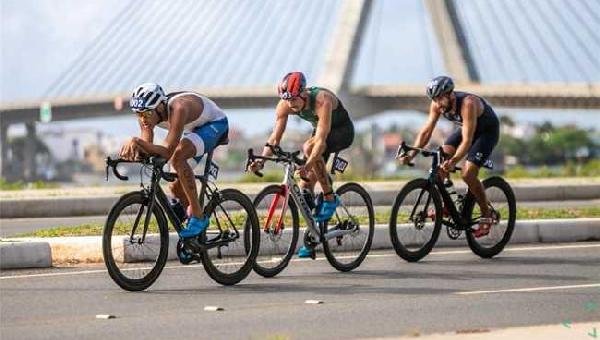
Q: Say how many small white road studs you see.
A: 3